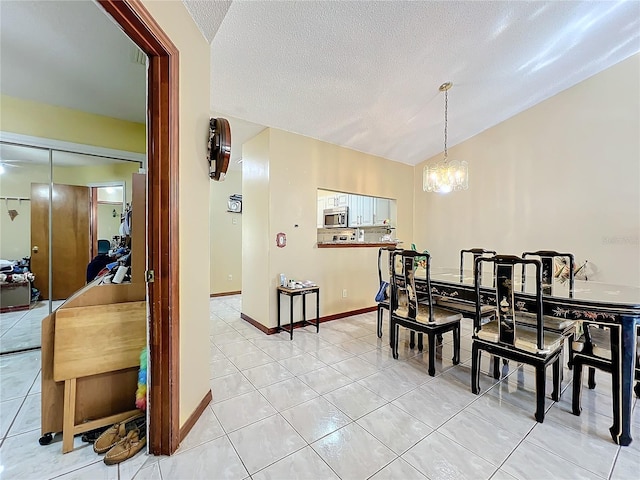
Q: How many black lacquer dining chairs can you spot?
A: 6